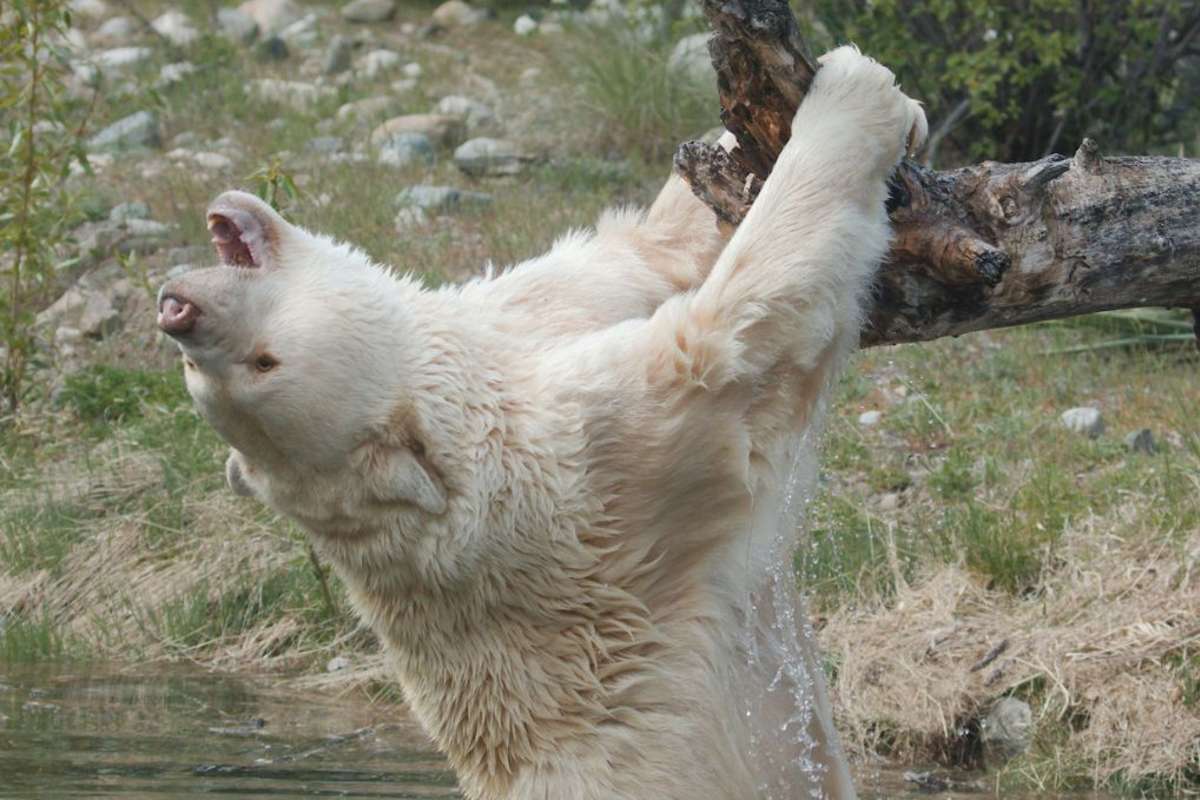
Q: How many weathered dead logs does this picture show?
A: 1